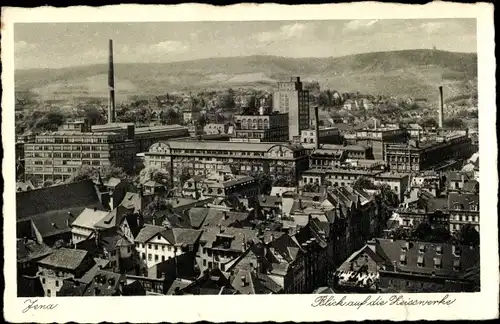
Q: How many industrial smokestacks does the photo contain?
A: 3